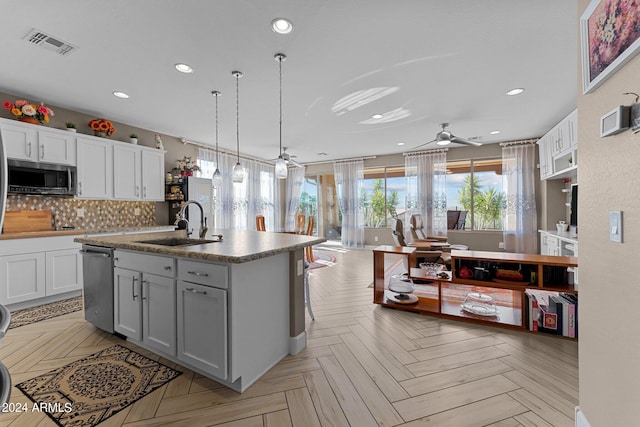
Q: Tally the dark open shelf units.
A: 1